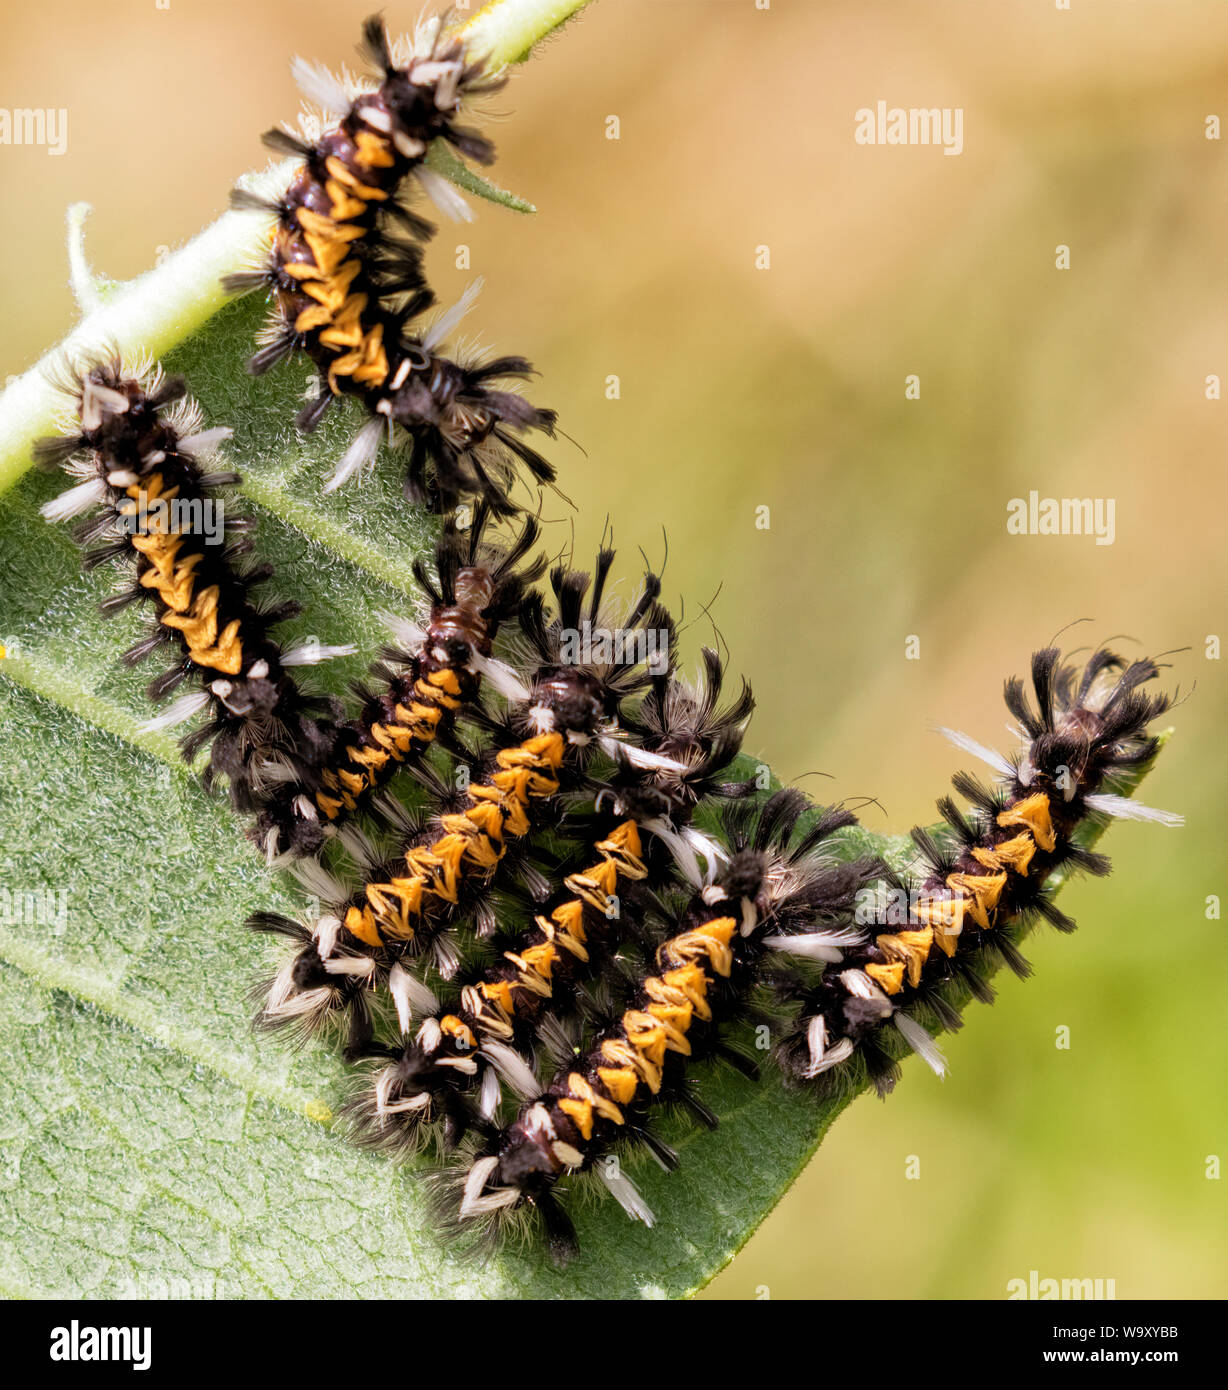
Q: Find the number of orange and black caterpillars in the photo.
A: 7